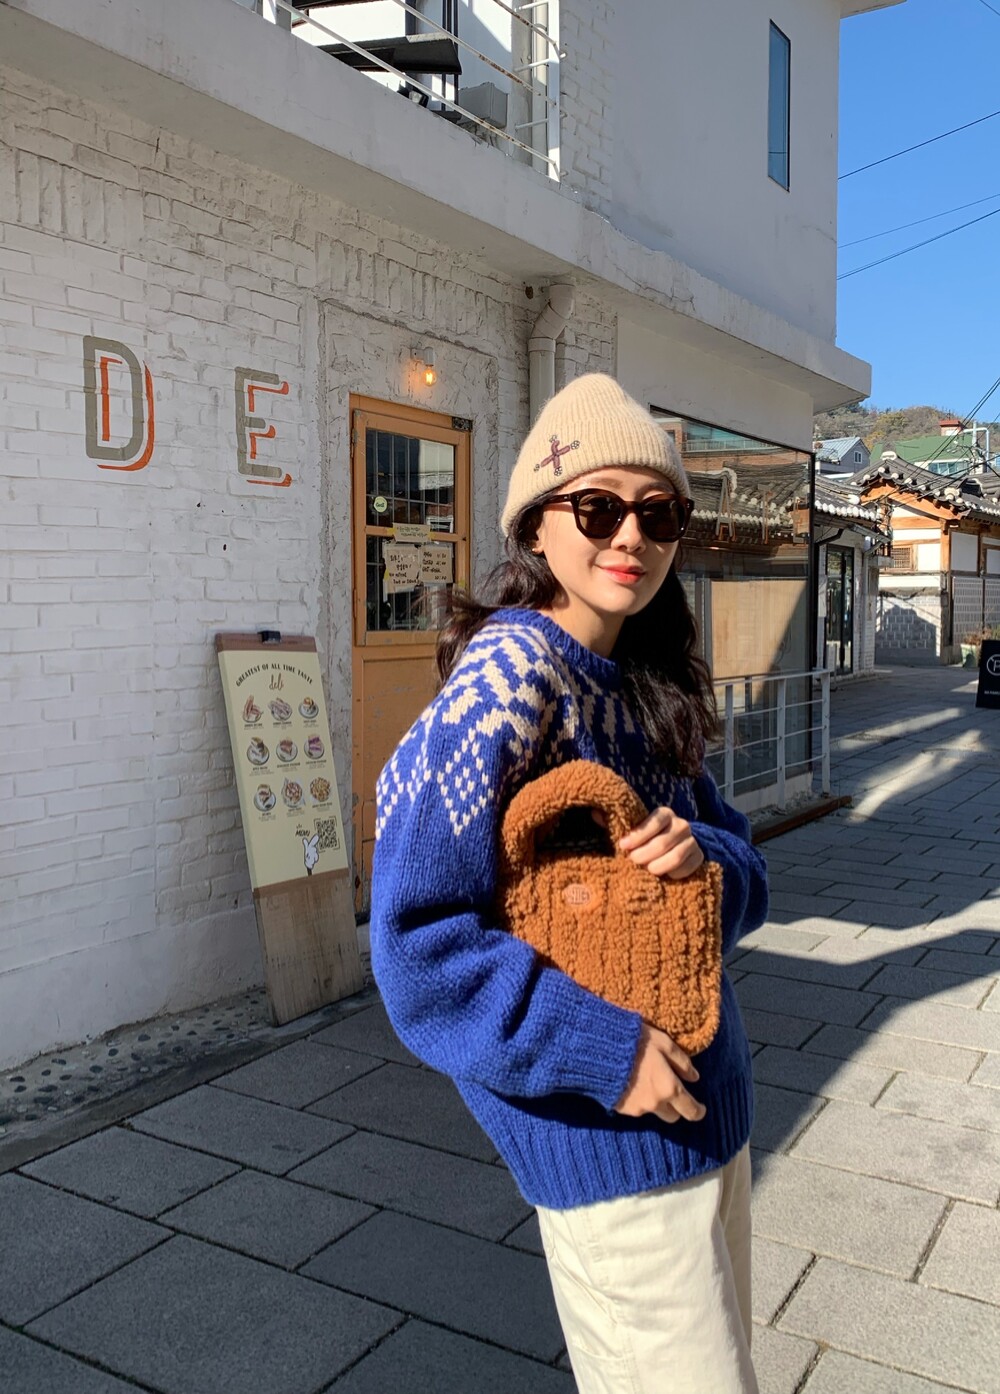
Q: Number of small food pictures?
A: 9